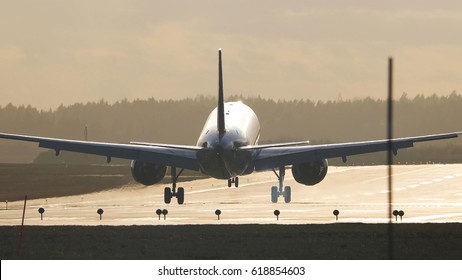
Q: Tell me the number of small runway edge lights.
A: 9